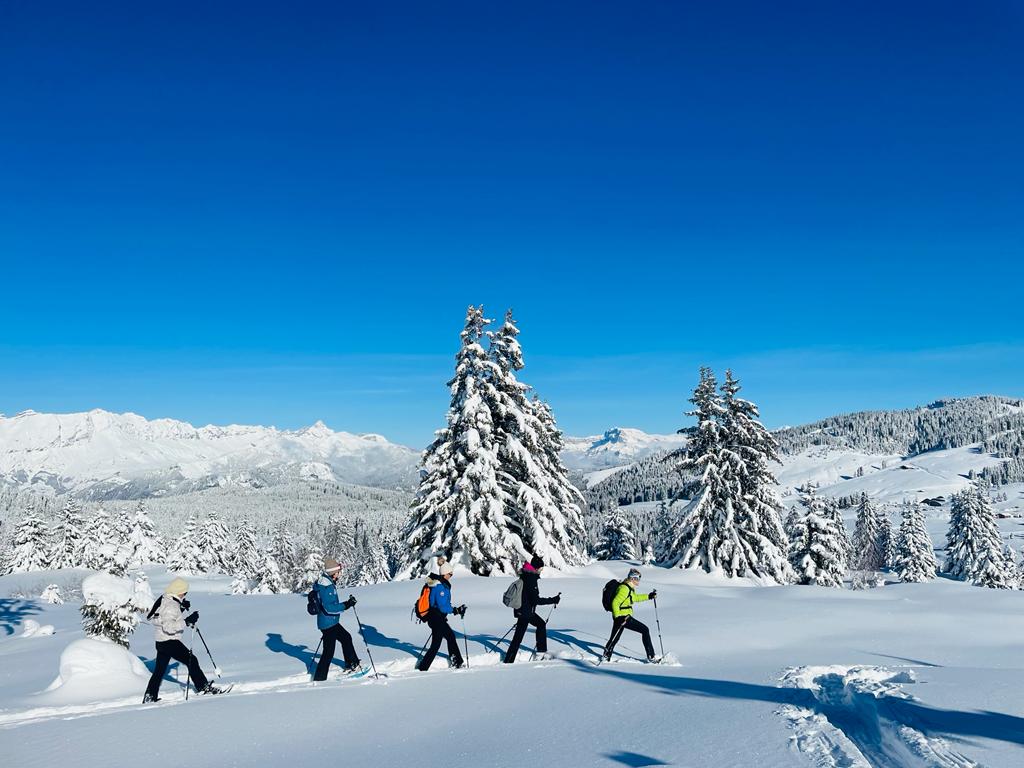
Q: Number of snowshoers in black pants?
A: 5